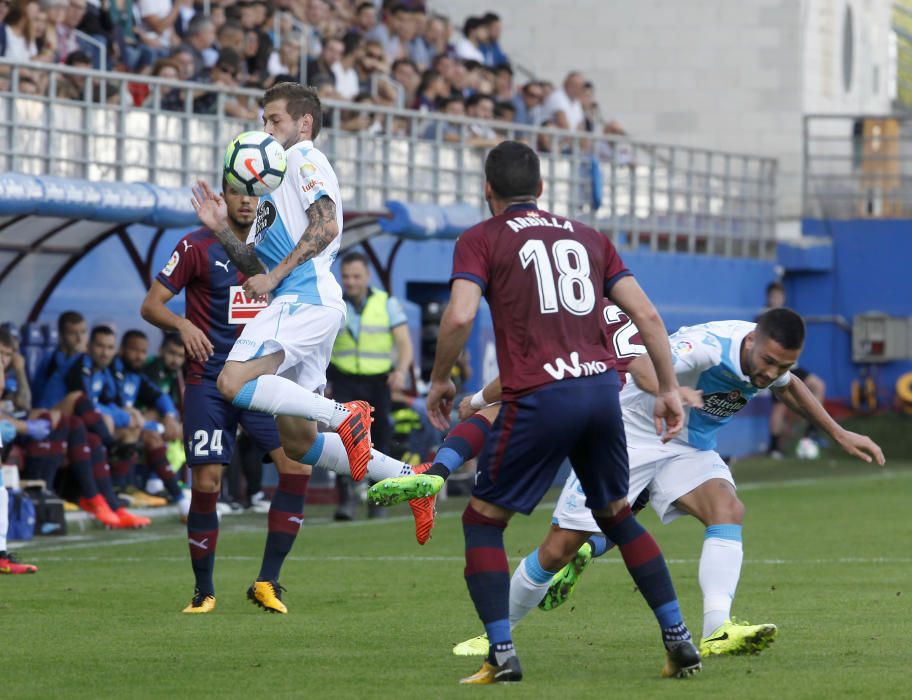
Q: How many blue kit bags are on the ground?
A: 1